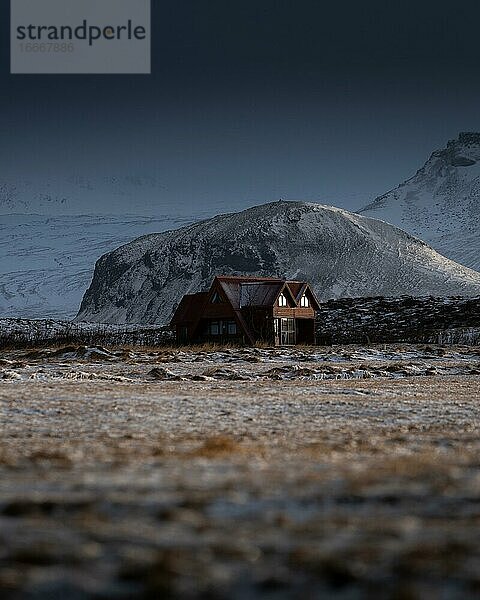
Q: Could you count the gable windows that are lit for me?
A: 2